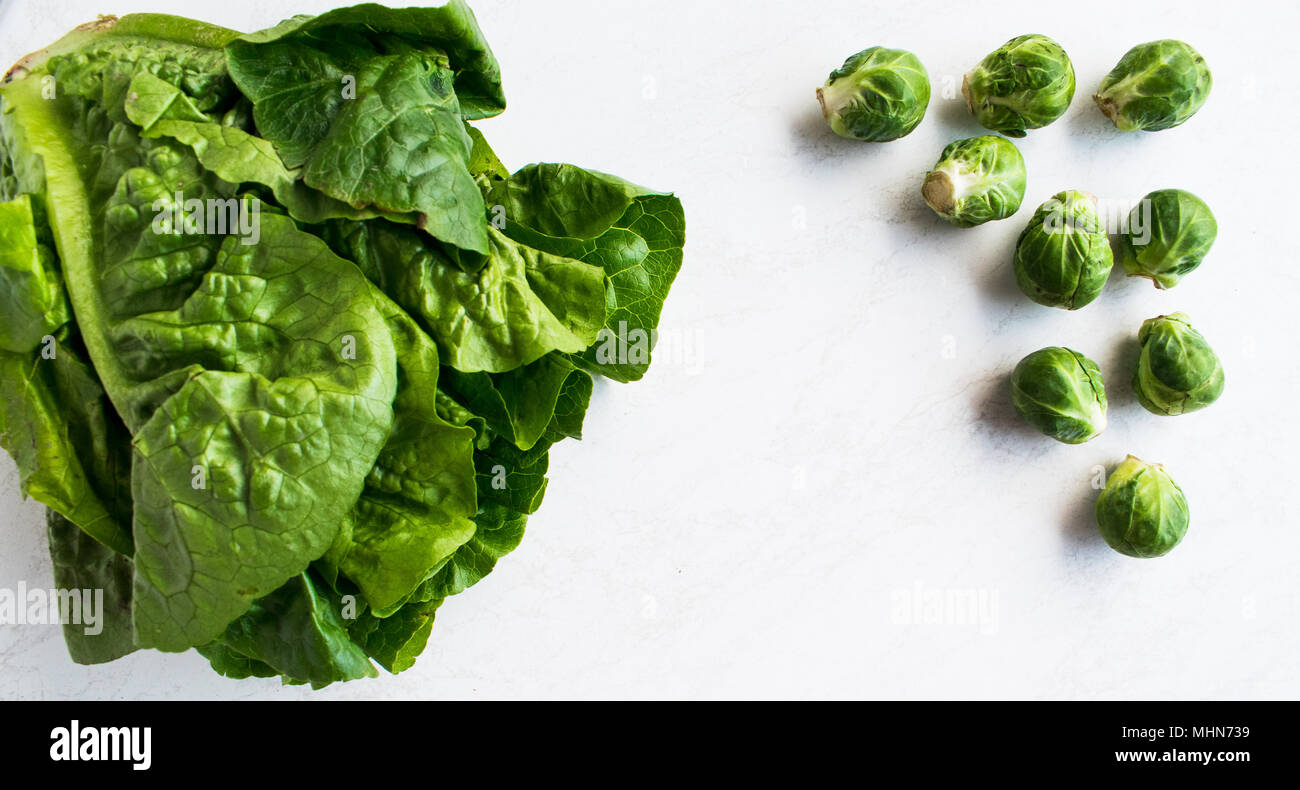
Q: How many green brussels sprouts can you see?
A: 9